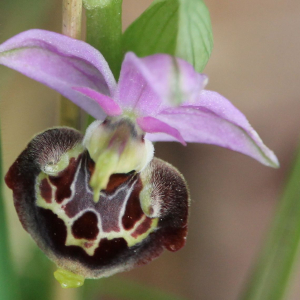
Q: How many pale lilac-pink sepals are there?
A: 3